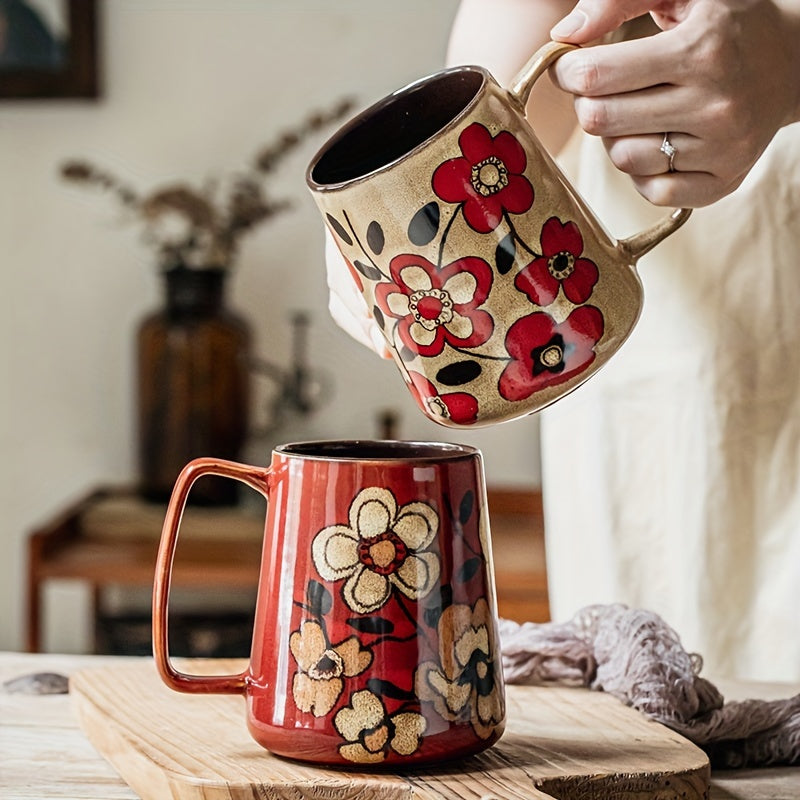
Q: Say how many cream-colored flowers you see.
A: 4